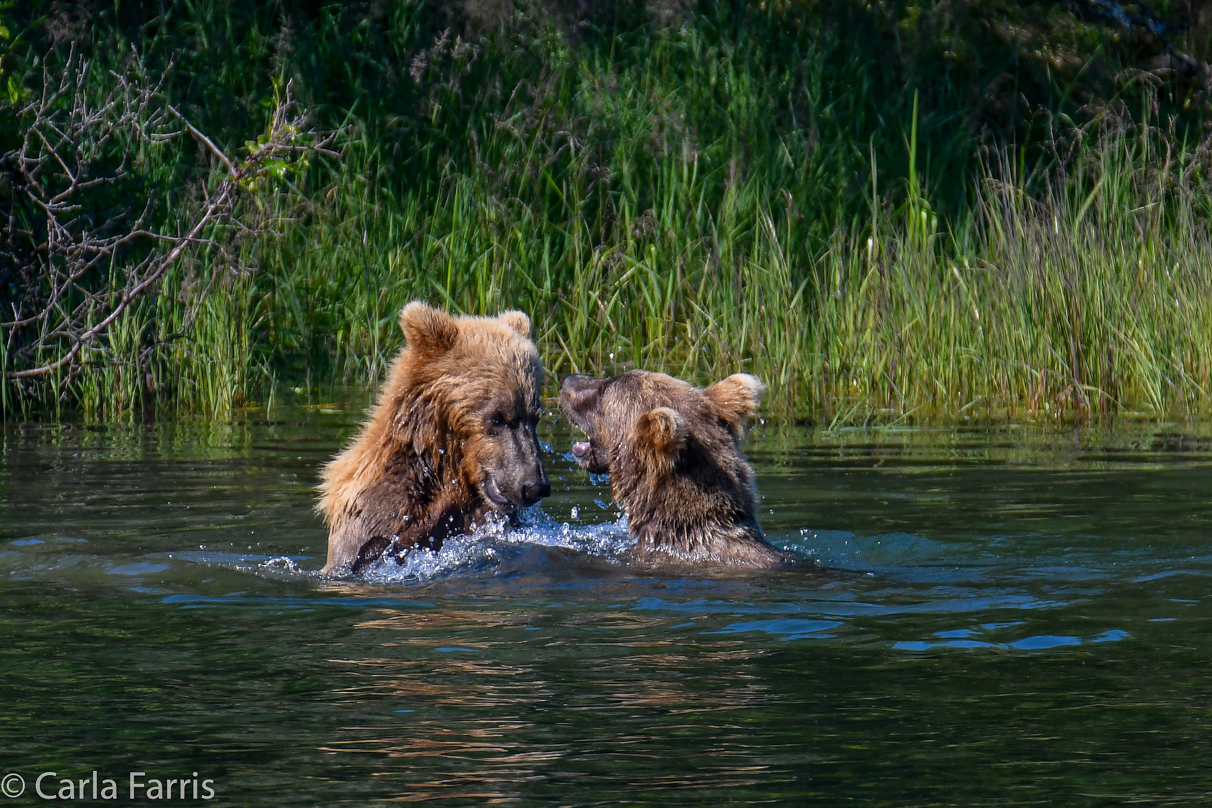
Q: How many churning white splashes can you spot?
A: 1